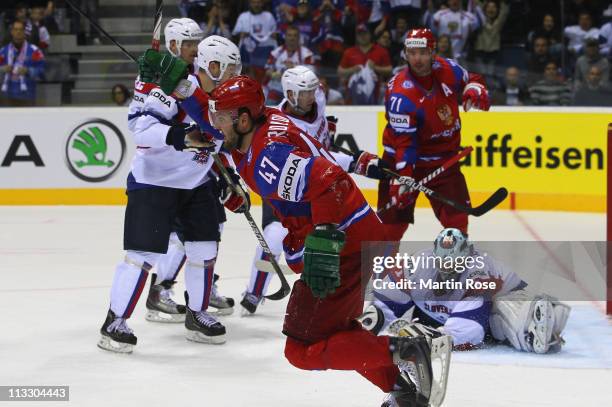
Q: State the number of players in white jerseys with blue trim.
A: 4